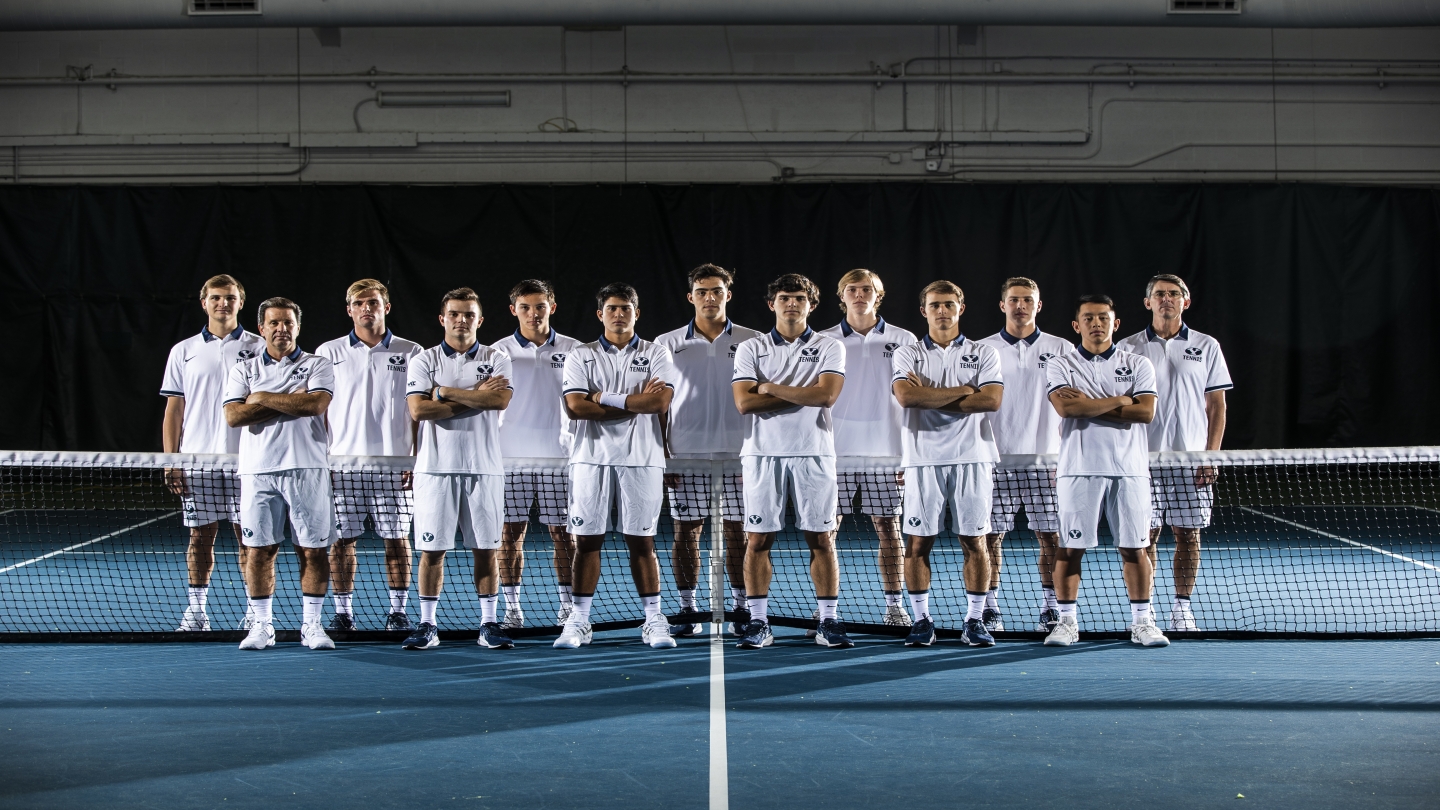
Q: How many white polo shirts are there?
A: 13